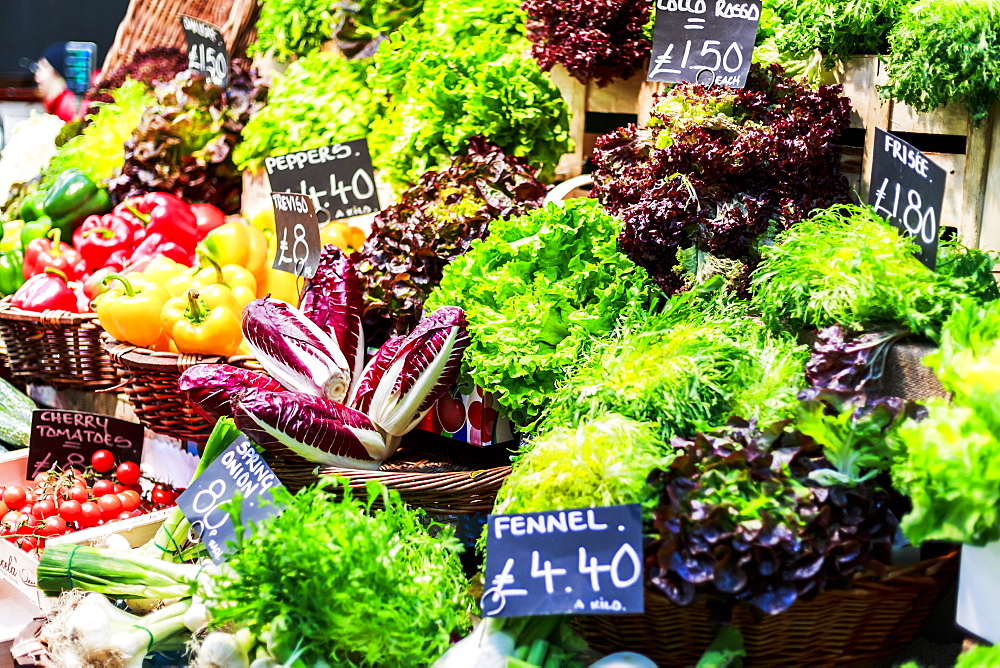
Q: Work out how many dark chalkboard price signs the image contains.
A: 8